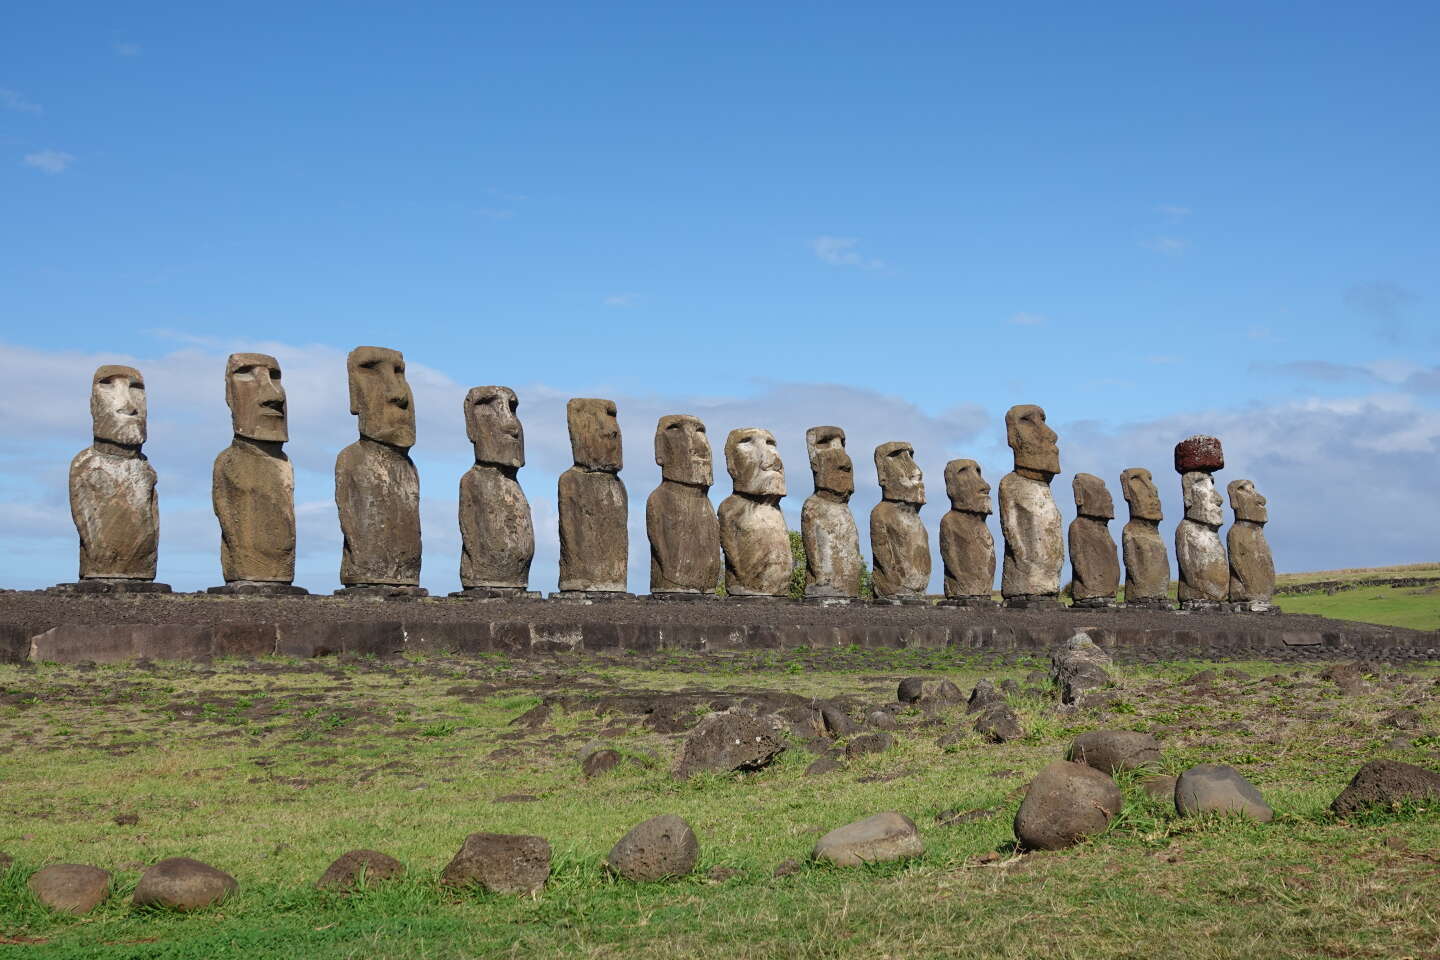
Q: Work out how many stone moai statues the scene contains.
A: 15